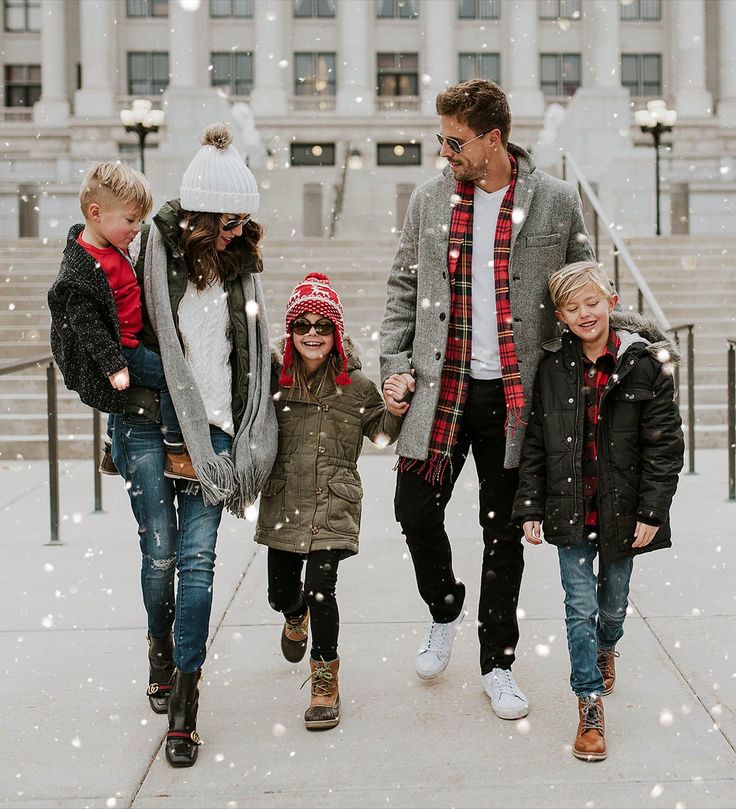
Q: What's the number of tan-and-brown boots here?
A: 2